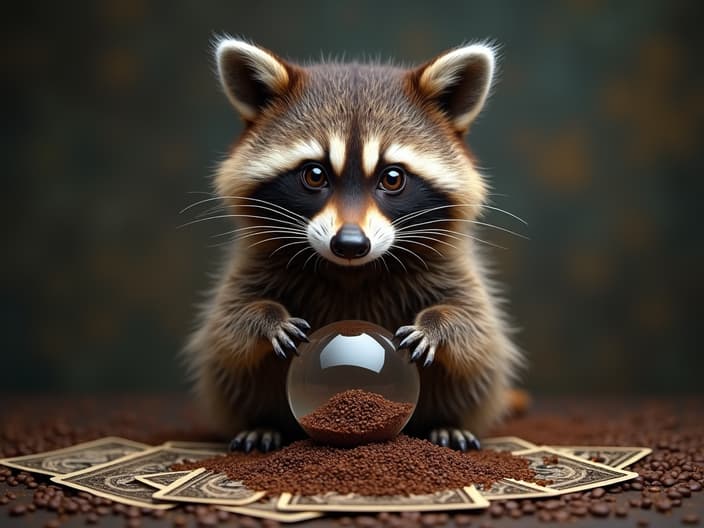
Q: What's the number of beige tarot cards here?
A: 11